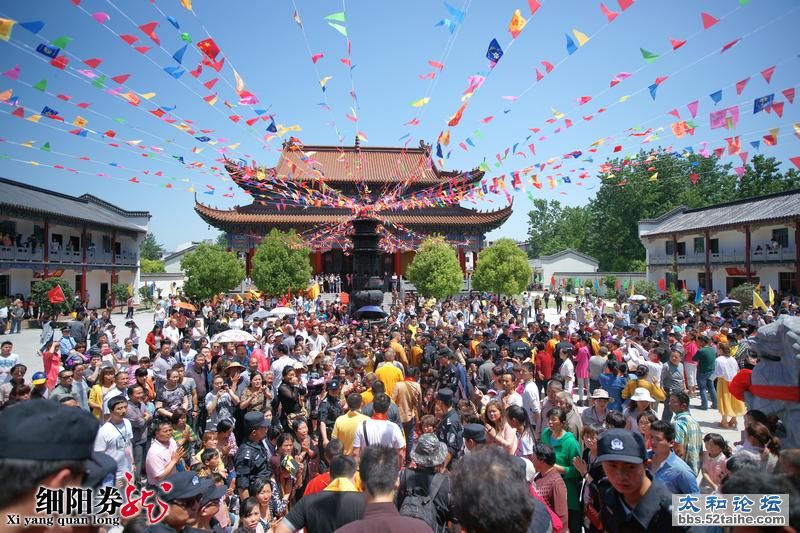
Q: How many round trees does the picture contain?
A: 4